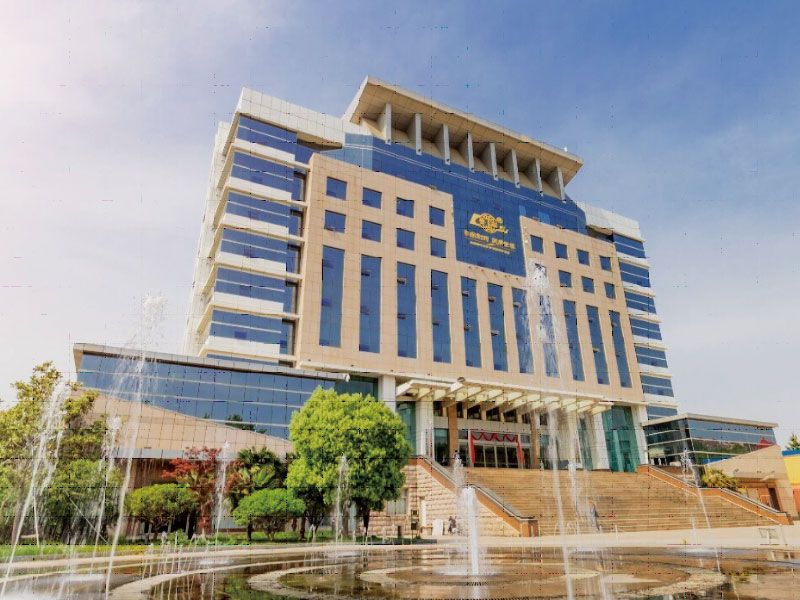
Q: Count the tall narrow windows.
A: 11